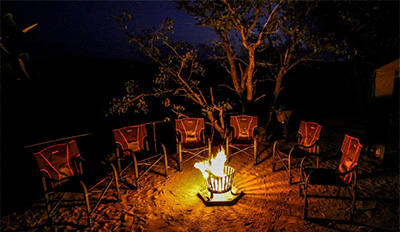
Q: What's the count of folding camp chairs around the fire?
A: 6